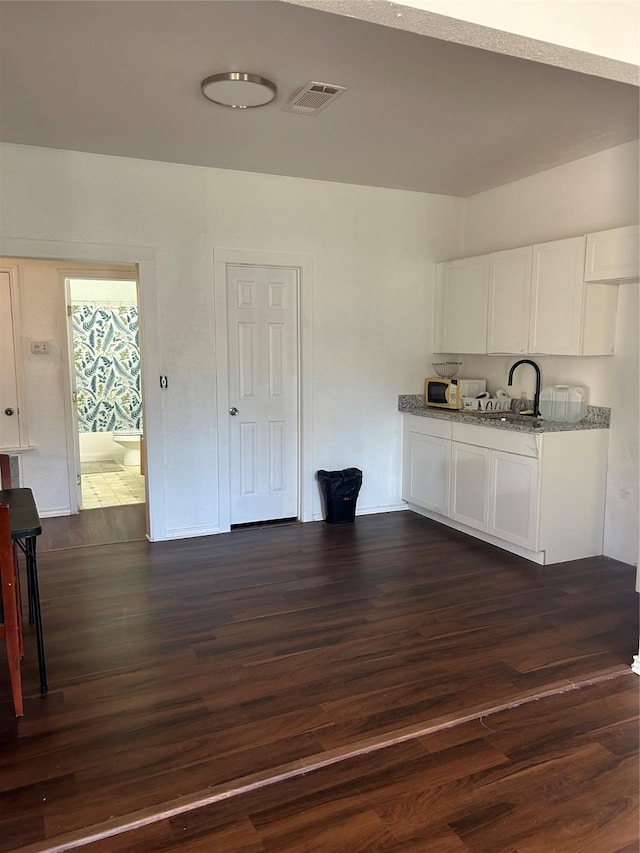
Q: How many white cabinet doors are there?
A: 7